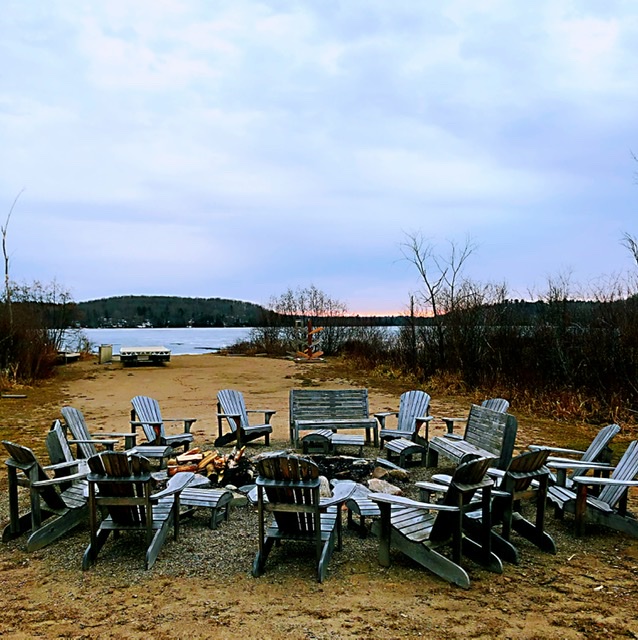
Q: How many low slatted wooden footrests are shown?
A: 6